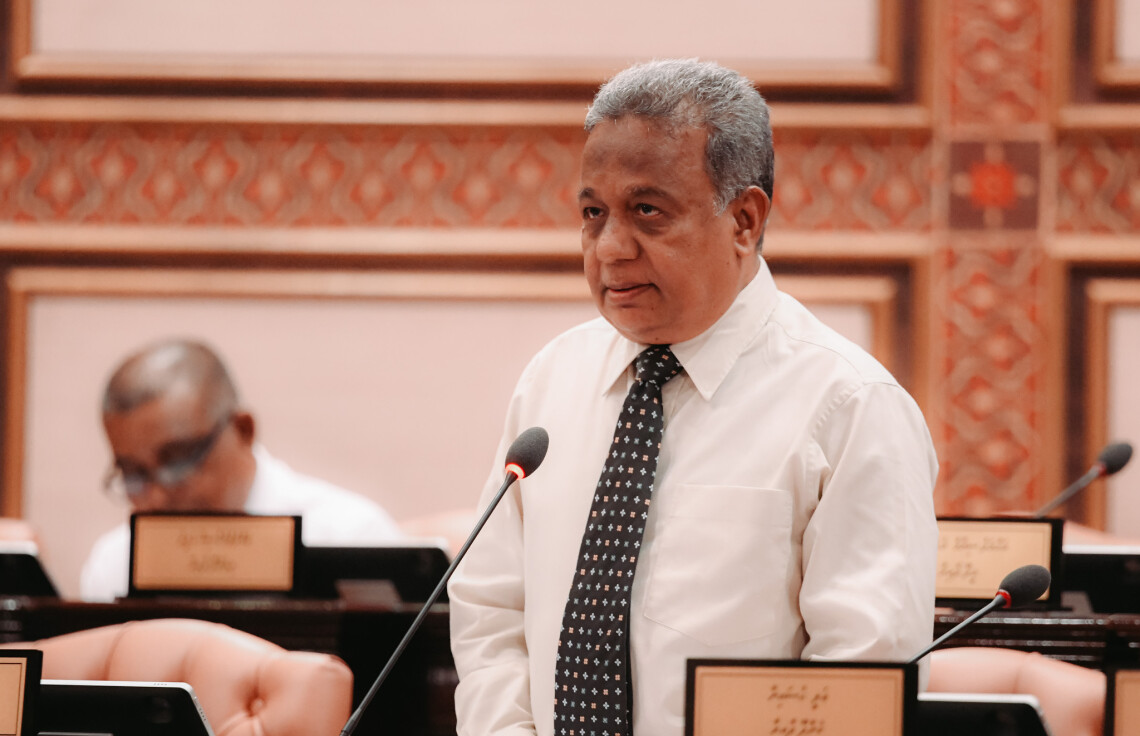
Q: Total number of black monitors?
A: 5